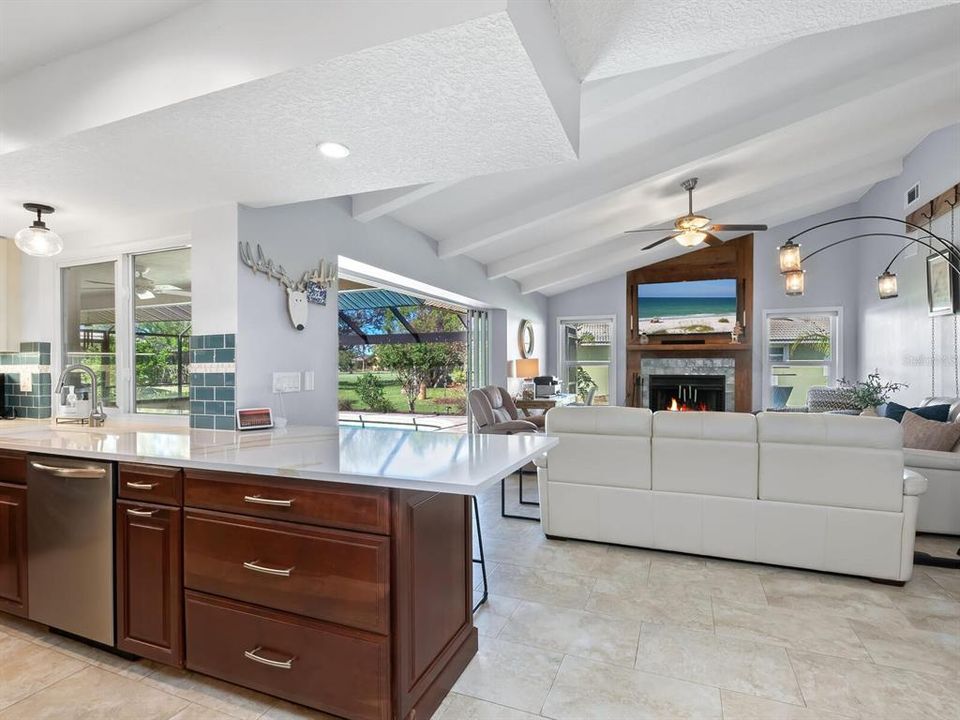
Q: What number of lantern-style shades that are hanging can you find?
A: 3